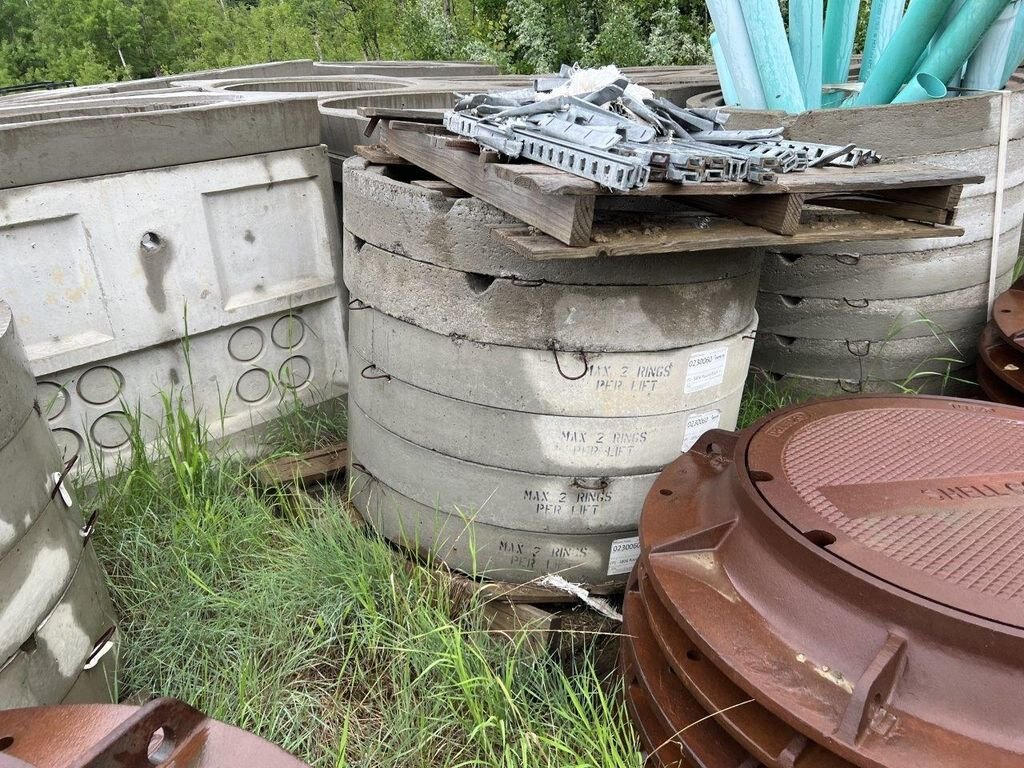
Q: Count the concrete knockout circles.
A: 8